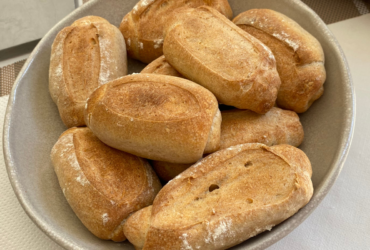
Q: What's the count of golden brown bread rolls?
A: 9